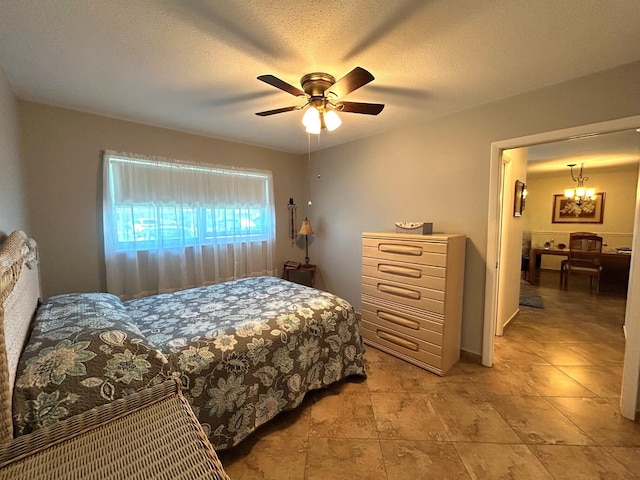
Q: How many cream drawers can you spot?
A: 5